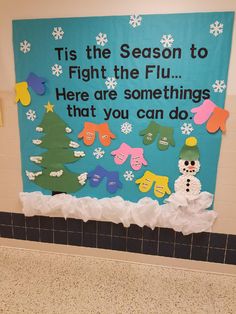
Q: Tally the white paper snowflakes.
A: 14